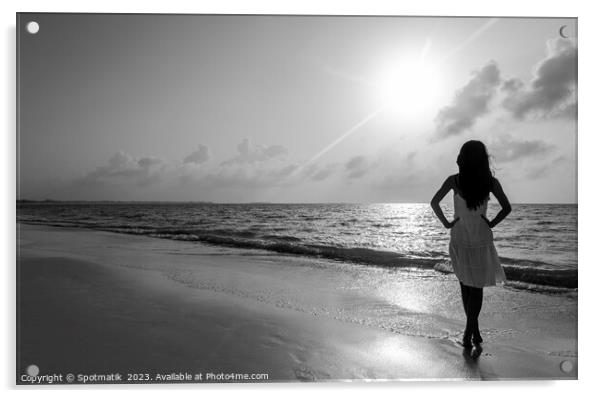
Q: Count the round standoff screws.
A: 4